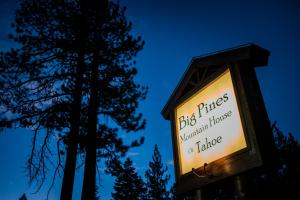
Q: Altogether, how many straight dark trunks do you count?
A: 2